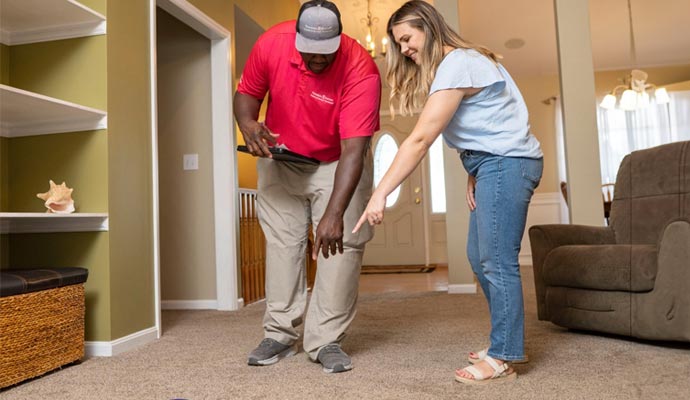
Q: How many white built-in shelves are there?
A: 3